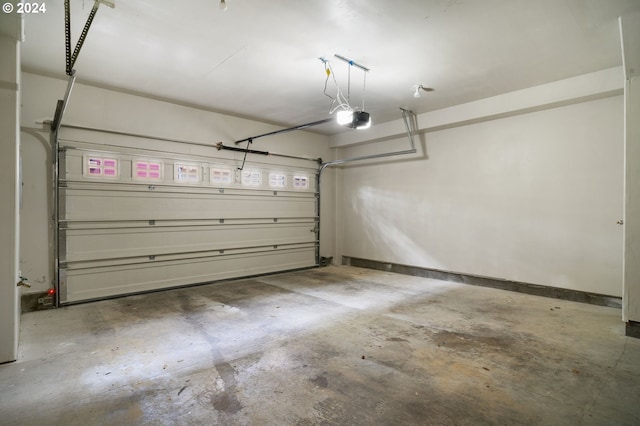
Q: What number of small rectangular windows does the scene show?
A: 7